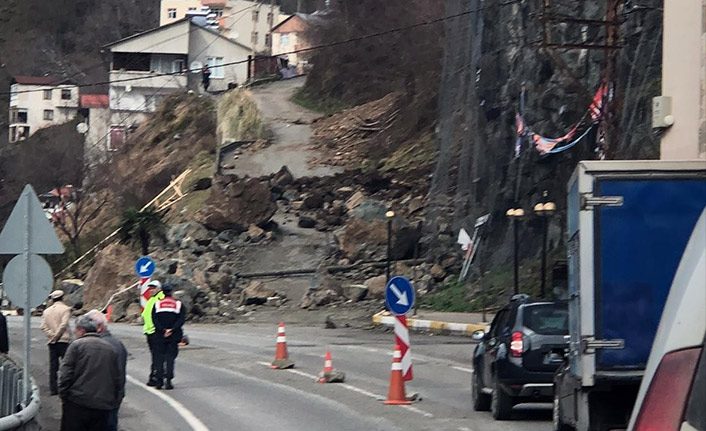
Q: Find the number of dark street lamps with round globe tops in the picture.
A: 3